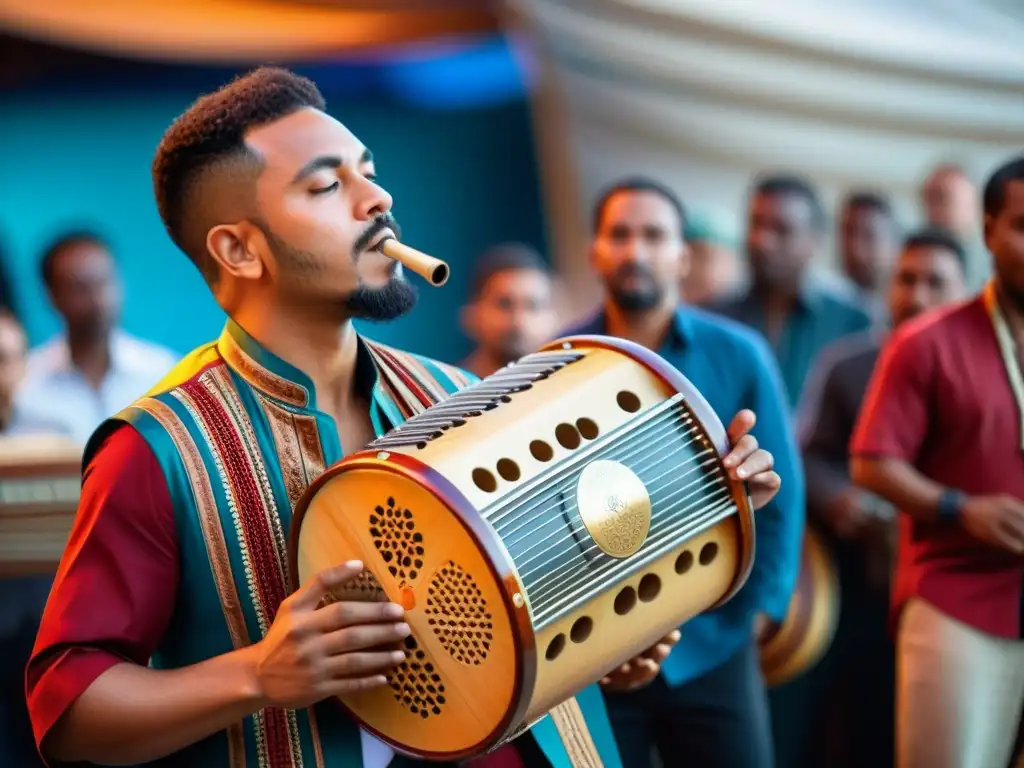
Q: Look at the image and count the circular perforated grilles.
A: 4